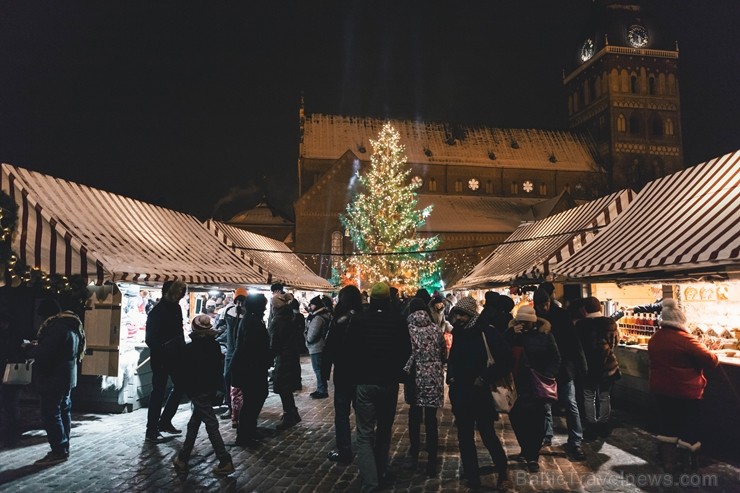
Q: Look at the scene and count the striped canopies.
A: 4